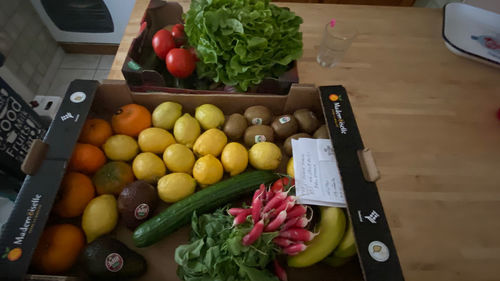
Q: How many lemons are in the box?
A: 14